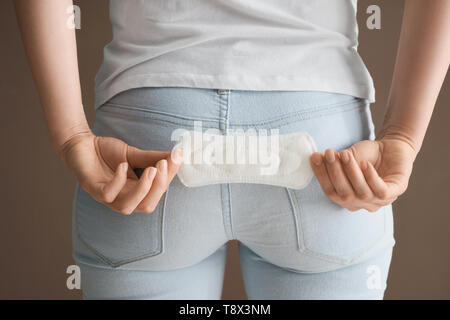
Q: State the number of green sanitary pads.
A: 0